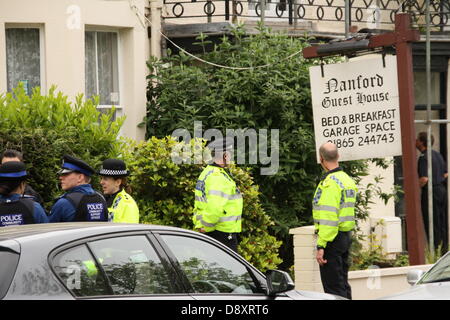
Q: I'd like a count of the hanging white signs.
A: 1